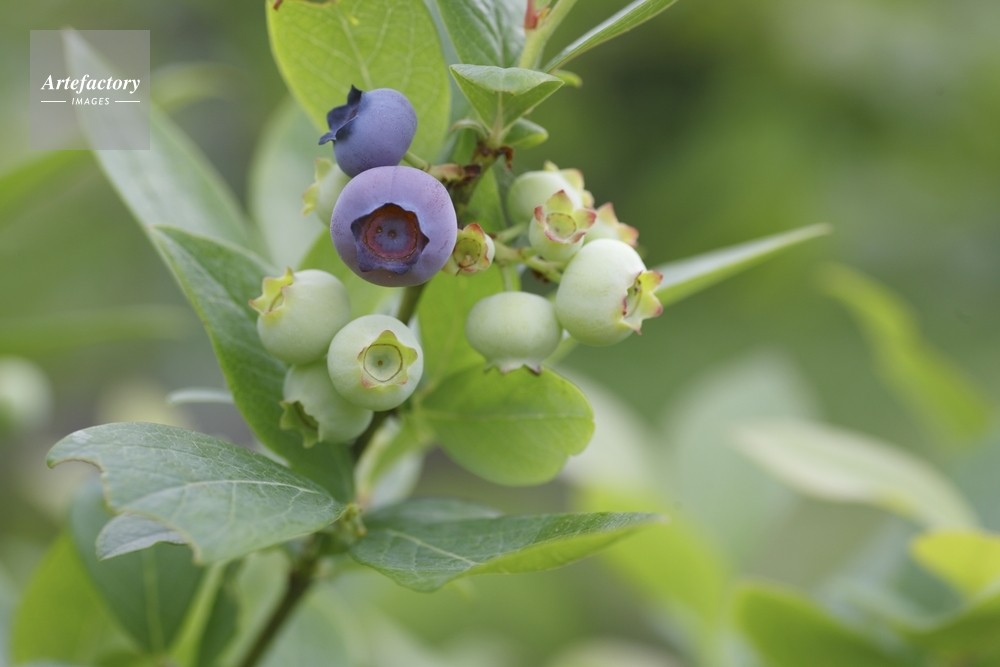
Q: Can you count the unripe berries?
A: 10